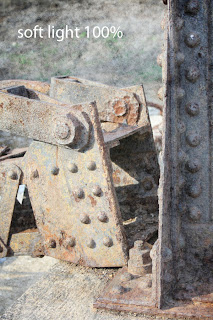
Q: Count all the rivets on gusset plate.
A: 12